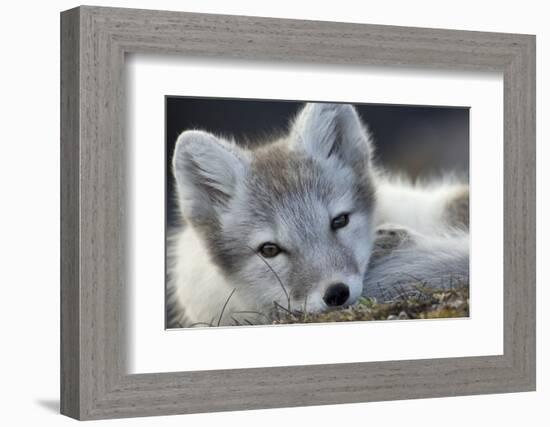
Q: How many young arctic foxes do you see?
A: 1